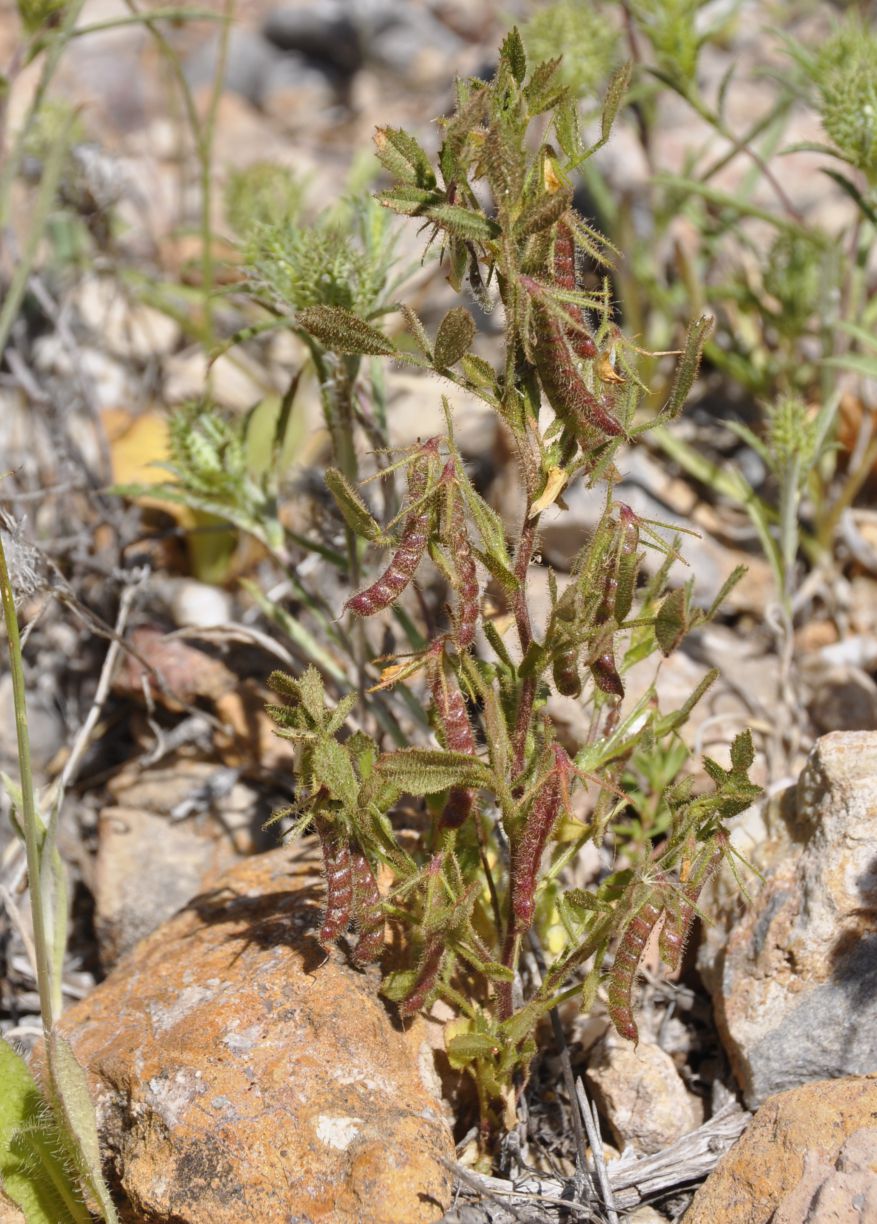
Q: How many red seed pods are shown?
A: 13